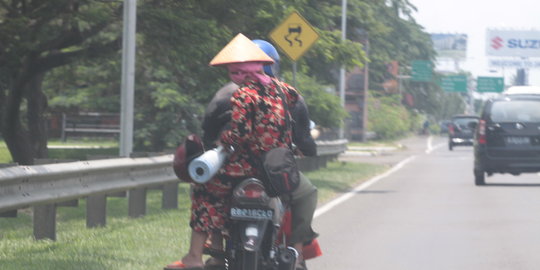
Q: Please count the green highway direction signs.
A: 3